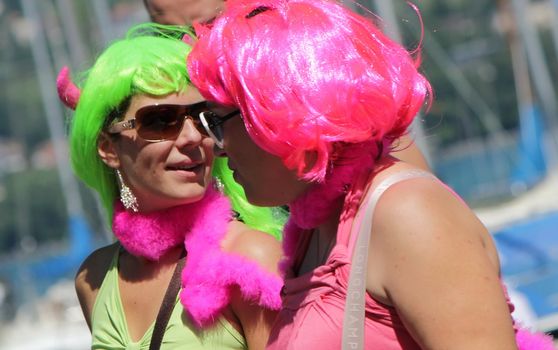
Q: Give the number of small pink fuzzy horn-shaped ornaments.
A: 1